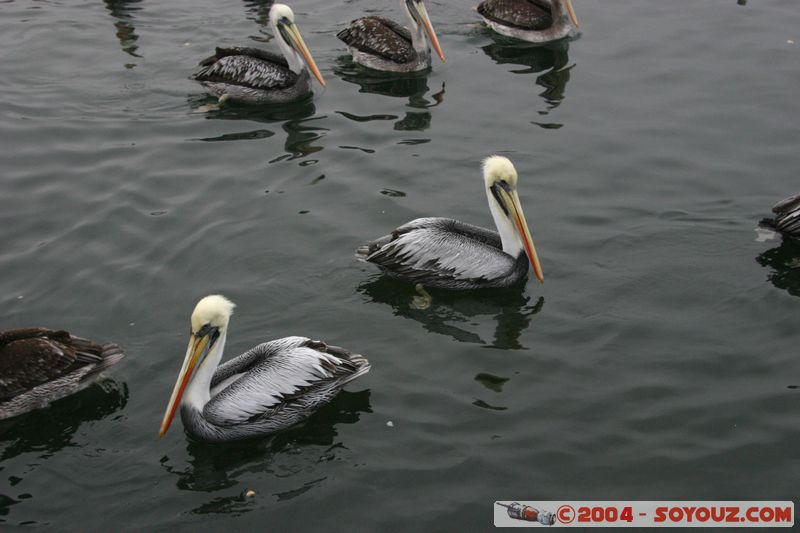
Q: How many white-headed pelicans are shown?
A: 3